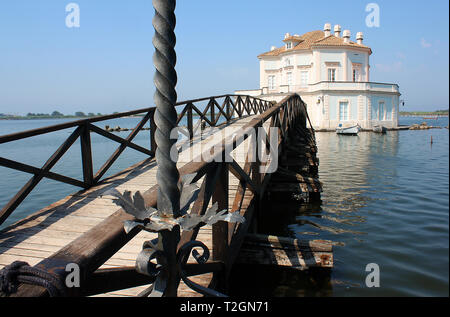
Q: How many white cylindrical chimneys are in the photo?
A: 4